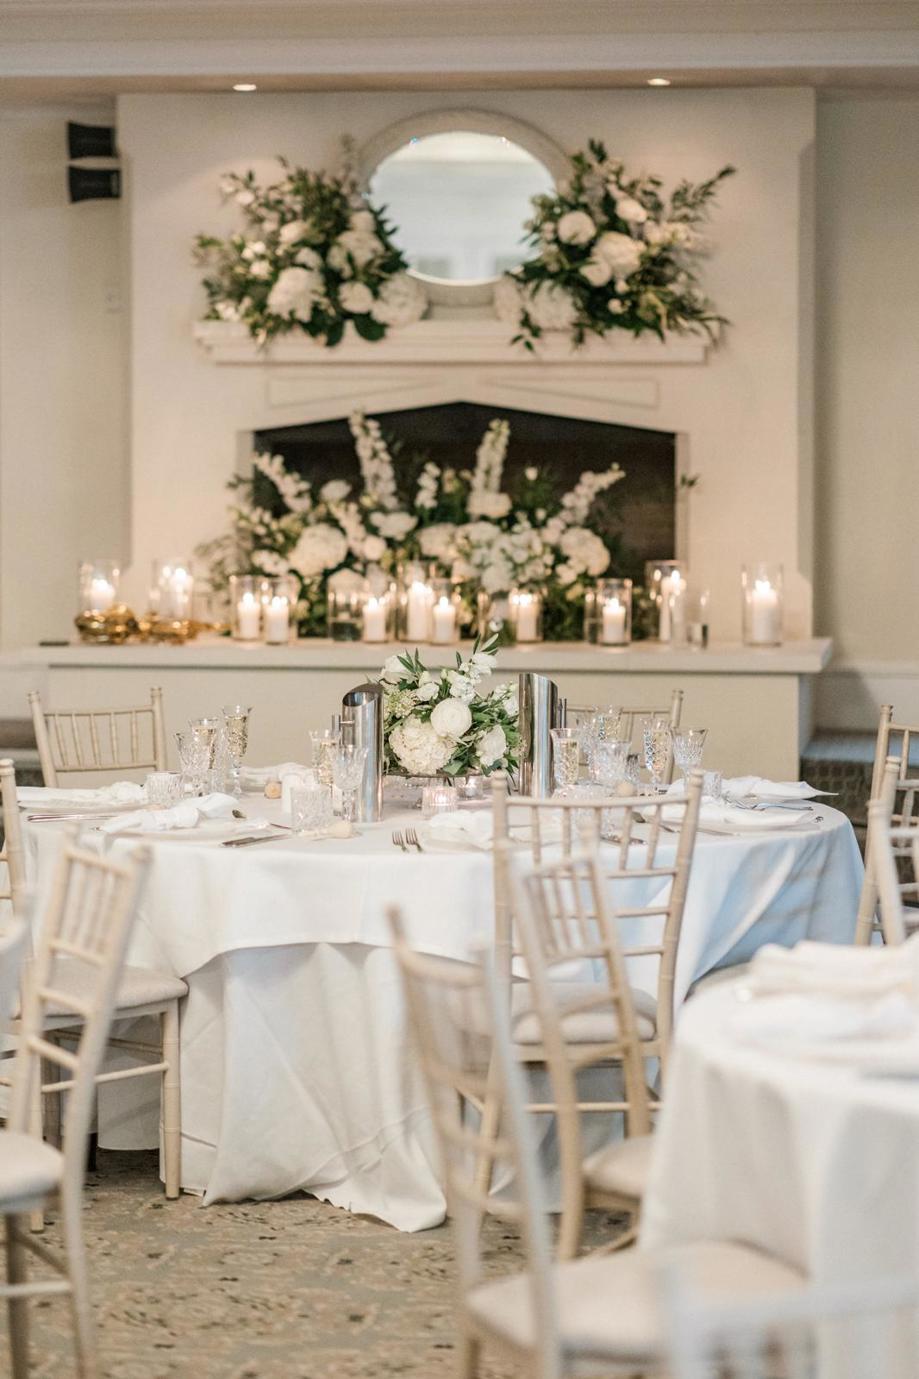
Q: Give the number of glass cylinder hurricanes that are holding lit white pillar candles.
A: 11